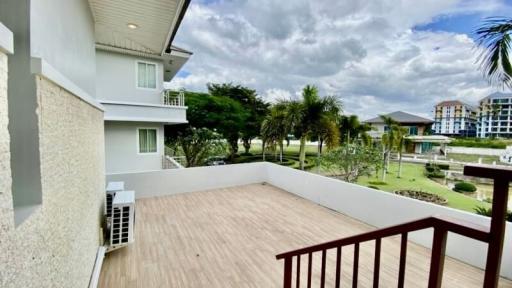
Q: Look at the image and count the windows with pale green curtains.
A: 2